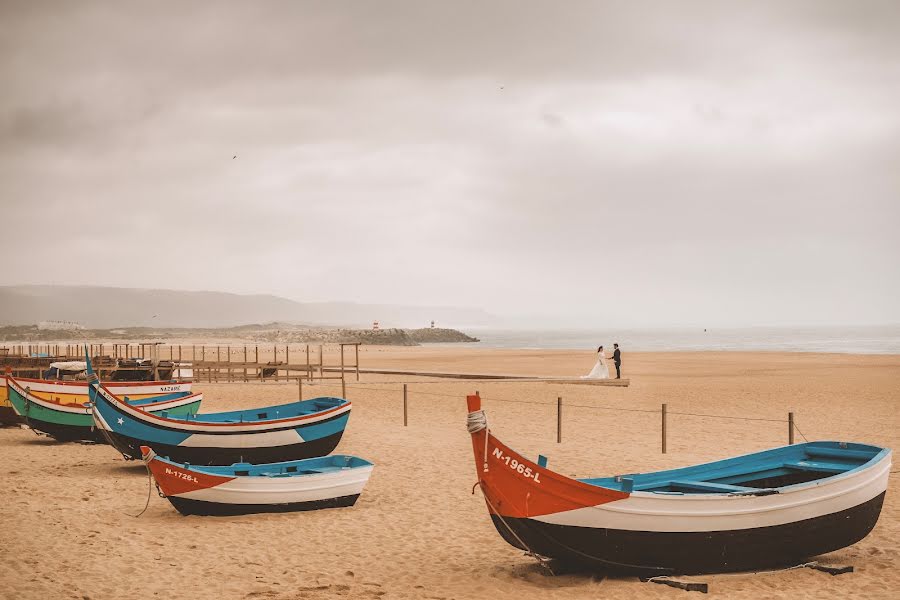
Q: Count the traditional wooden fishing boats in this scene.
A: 5